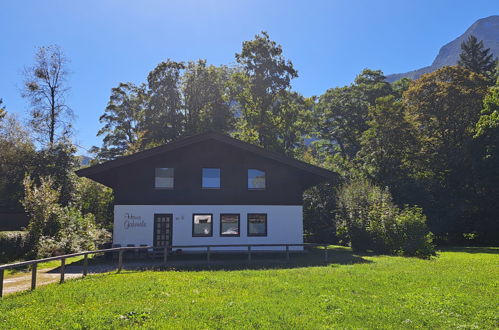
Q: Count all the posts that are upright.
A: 10